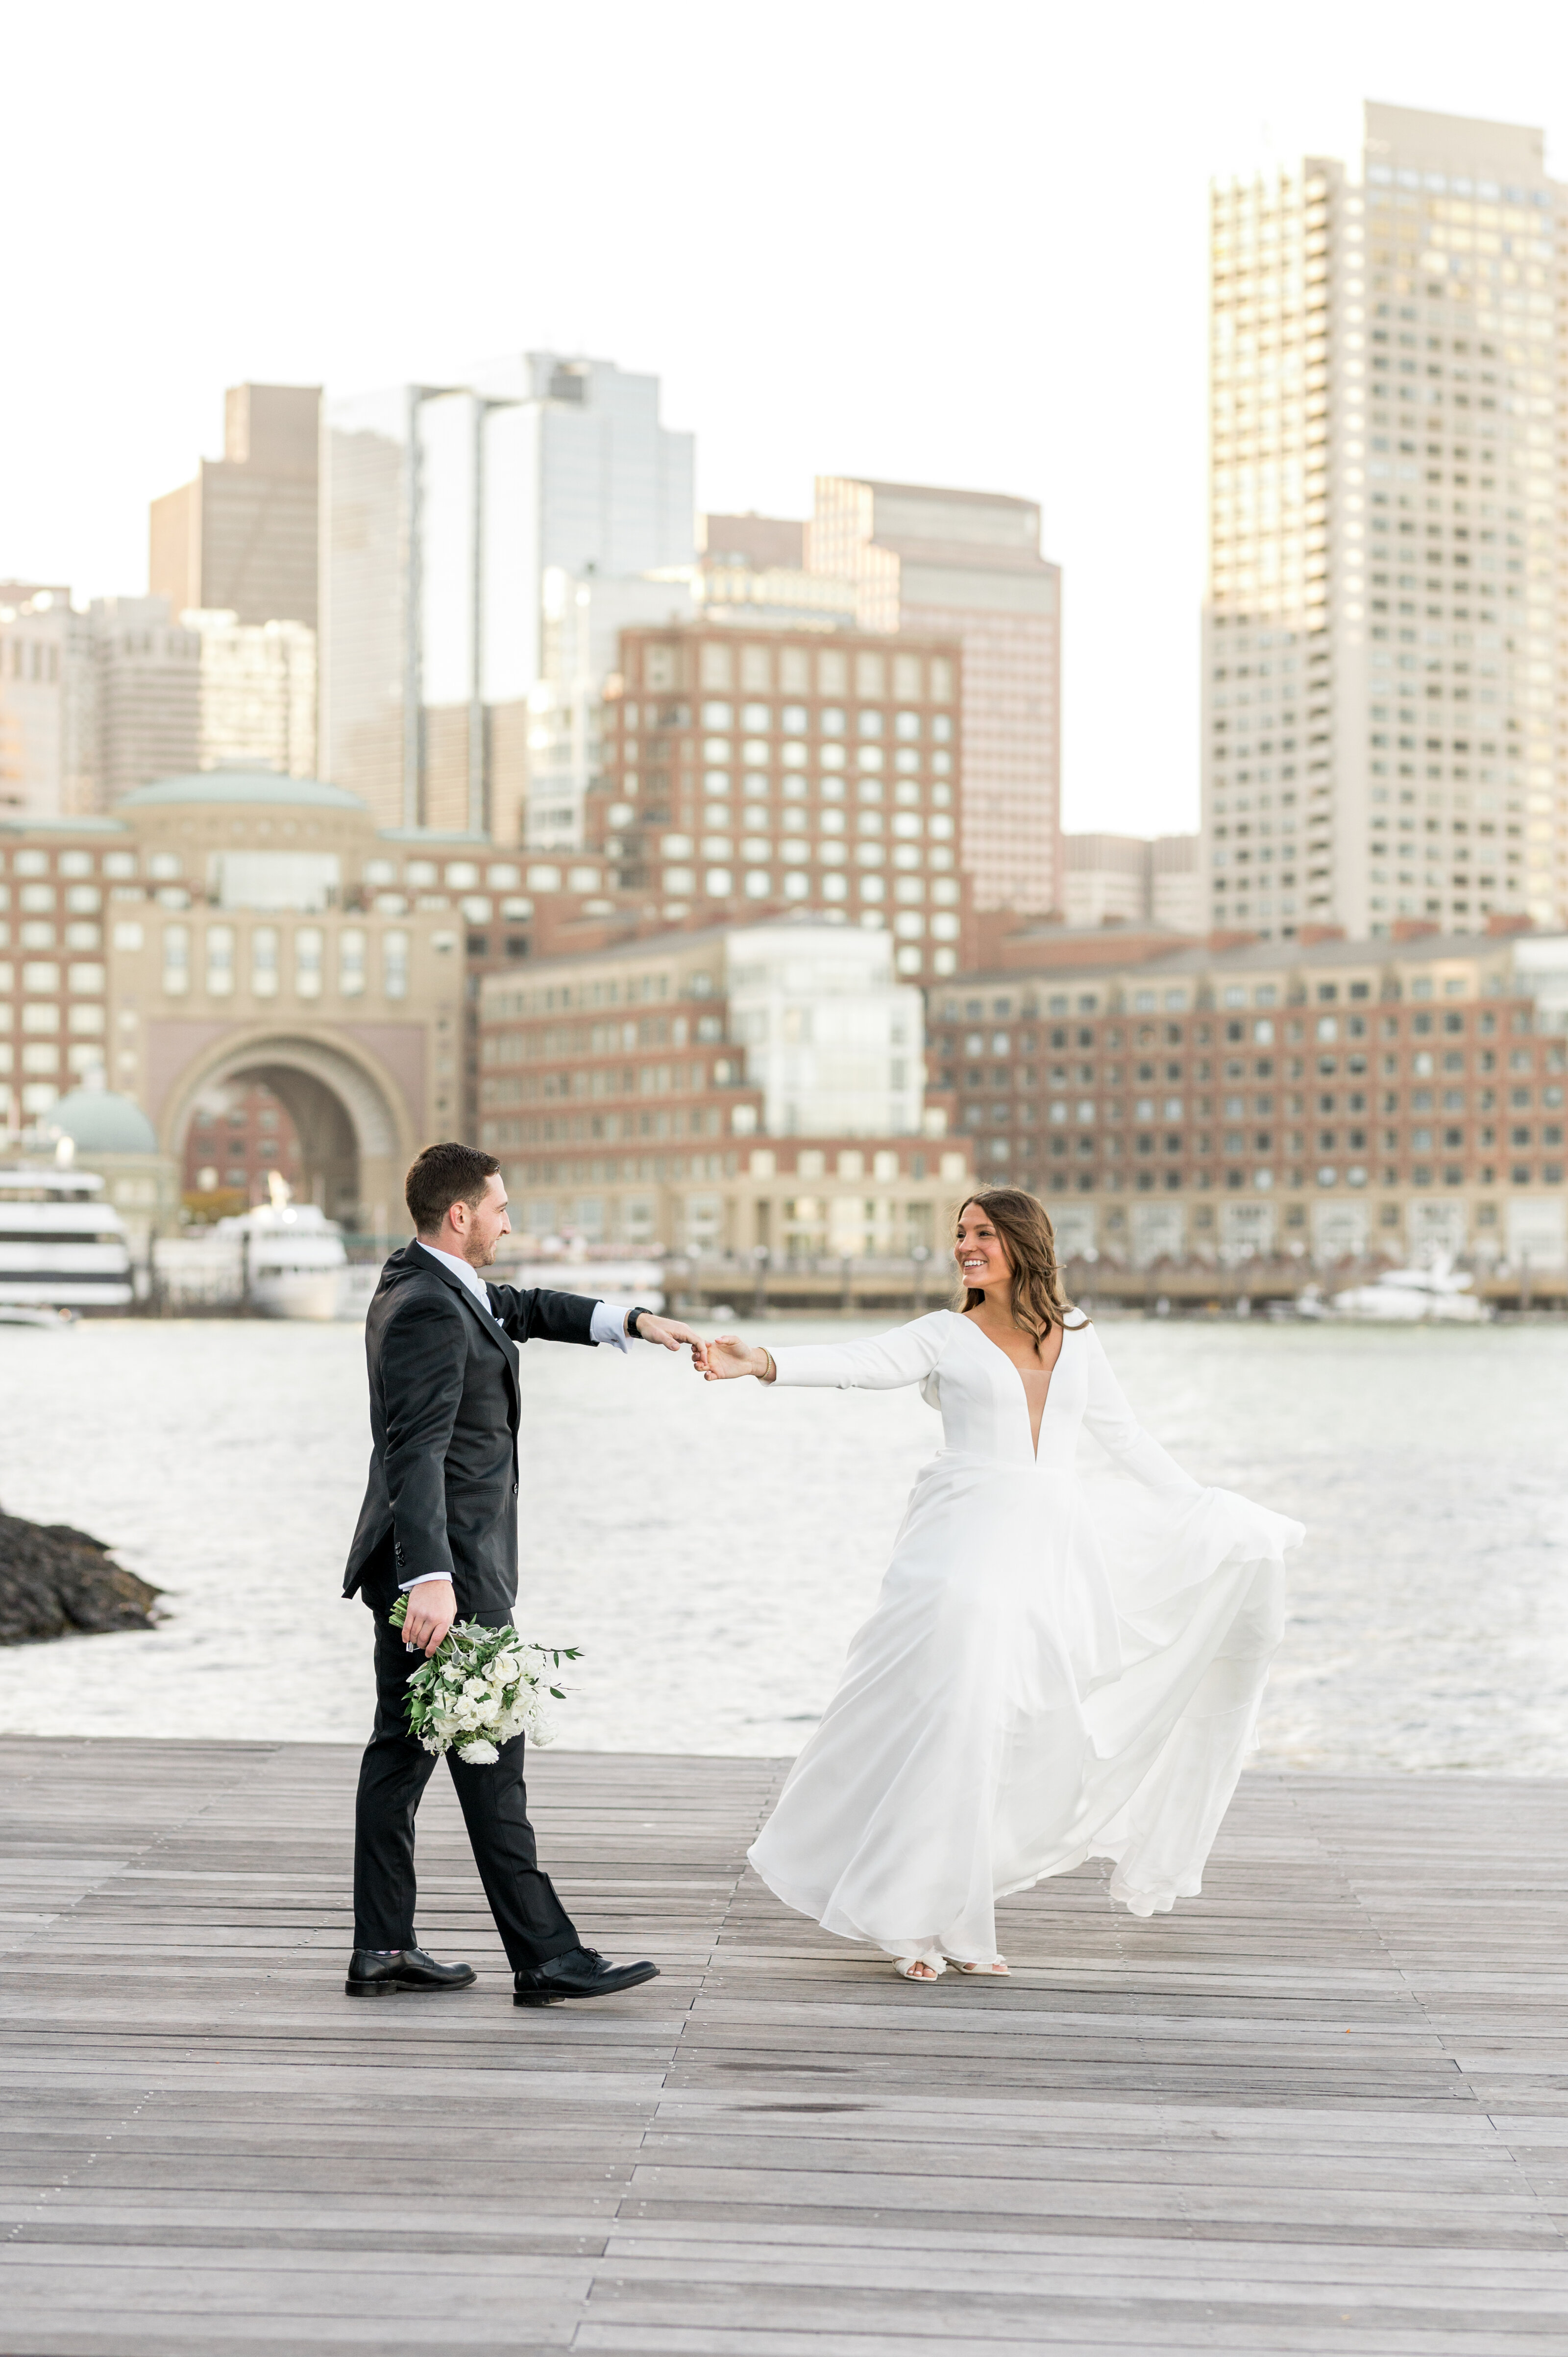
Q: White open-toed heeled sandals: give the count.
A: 2